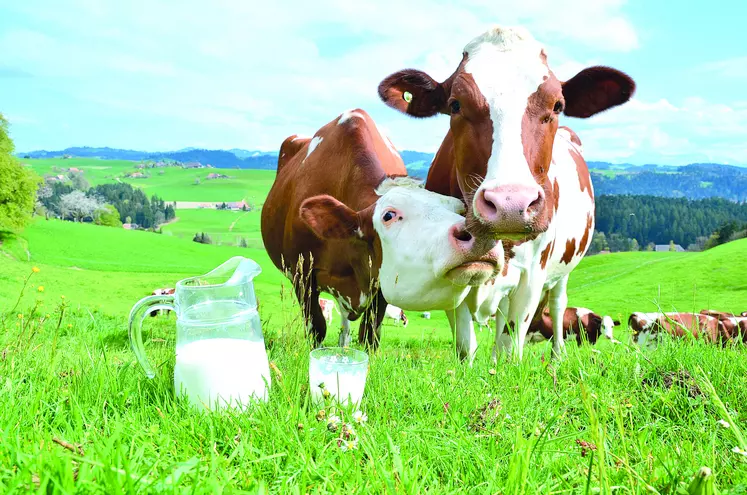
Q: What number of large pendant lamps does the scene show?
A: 0